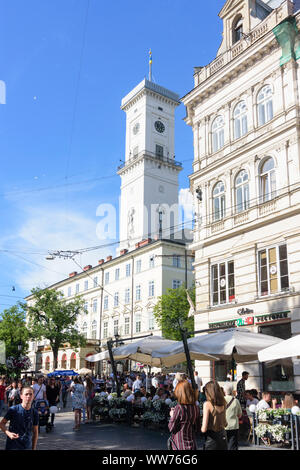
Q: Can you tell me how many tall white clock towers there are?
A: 1